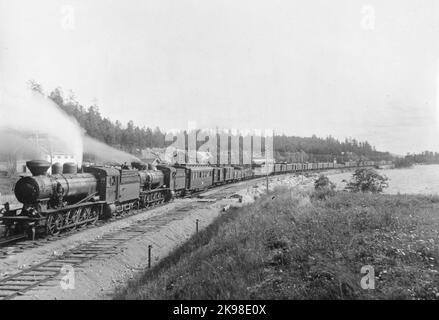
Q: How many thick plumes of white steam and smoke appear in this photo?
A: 2